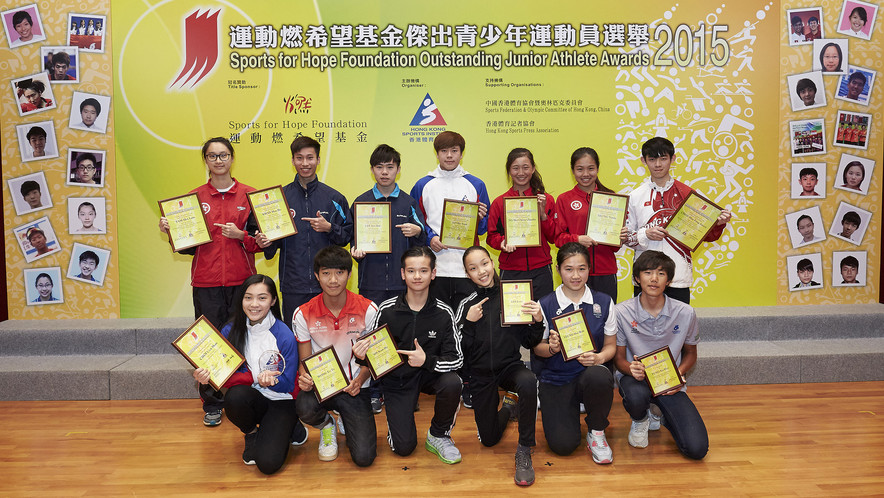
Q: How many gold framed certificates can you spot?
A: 13